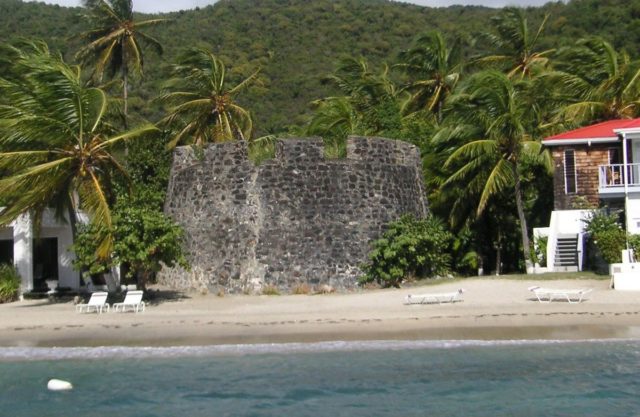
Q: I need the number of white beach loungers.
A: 4